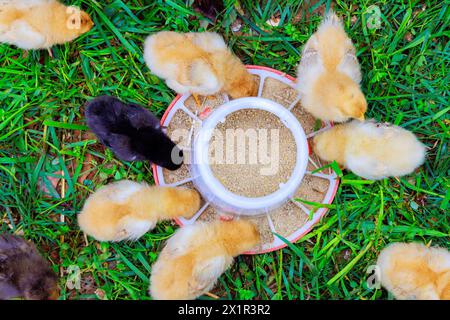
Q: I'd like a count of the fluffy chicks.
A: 9